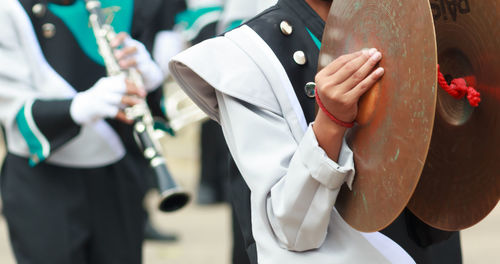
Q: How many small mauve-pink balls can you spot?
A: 0